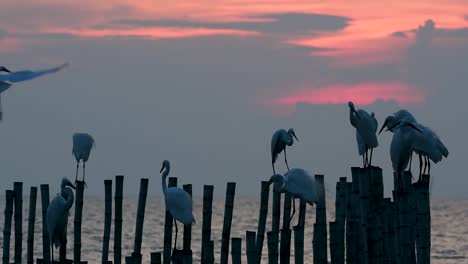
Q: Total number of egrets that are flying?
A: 1